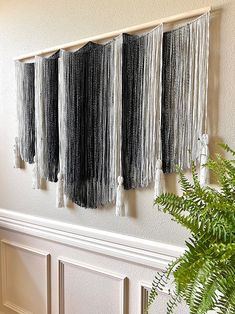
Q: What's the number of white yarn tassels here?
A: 6